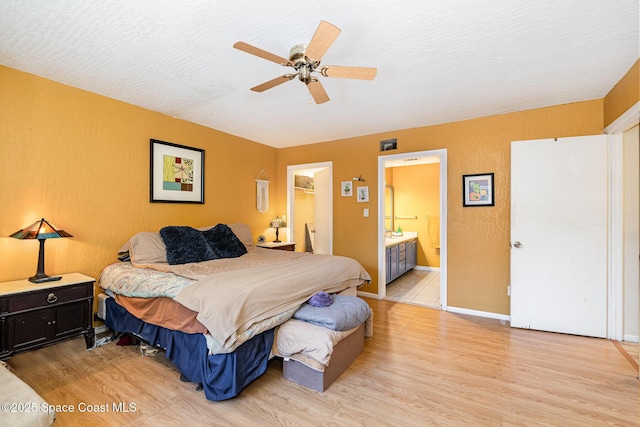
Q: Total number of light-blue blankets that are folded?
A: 1